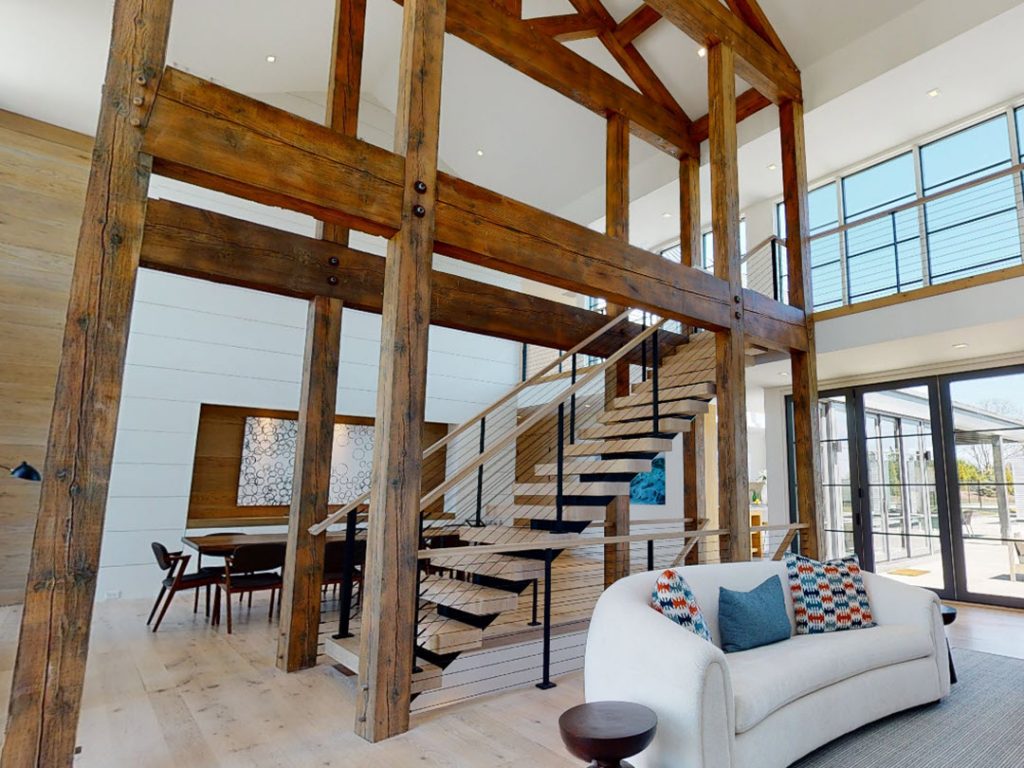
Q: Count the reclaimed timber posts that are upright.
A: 7